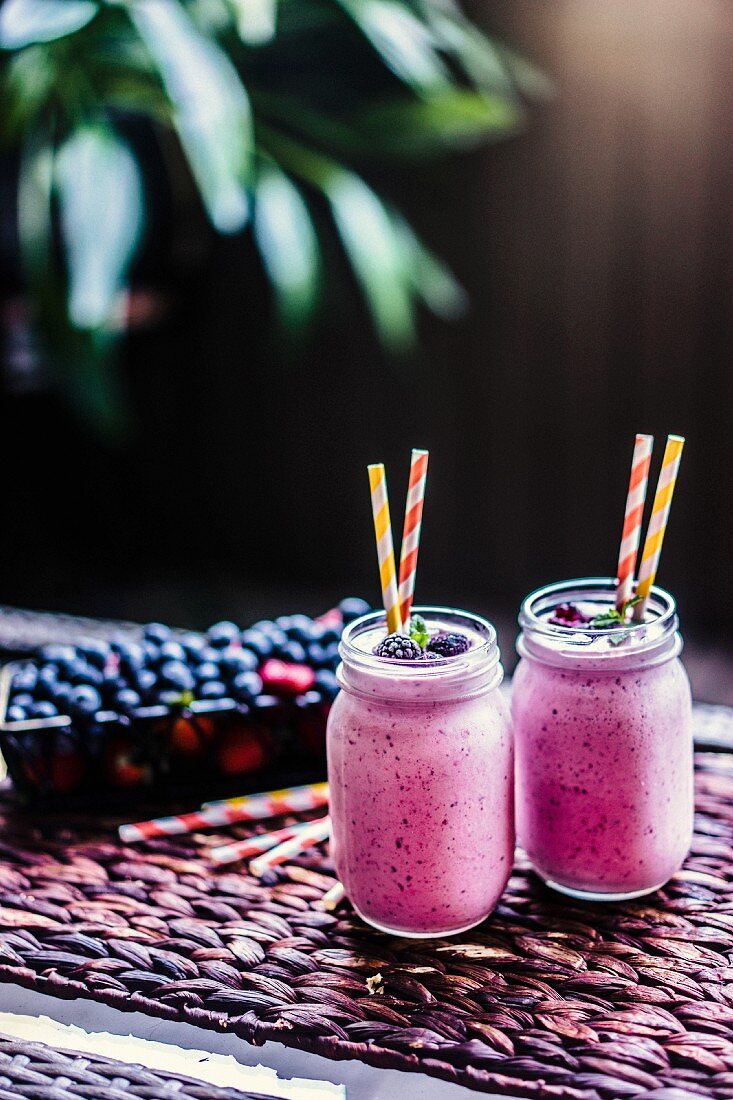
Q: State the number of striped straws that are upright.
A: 4